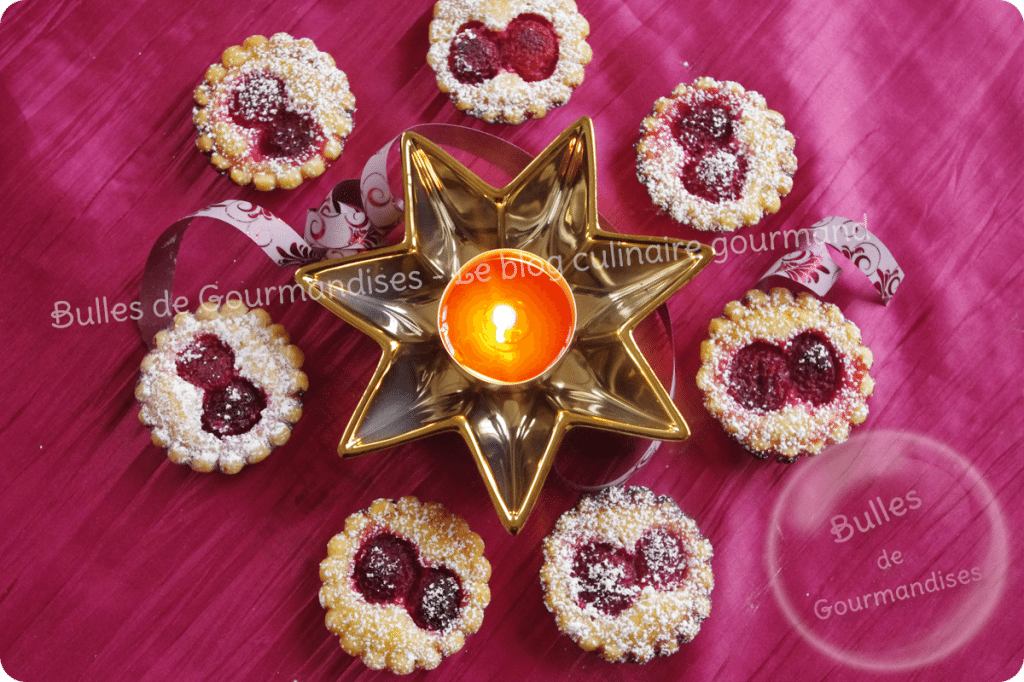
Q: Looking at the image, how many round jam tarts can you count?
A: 7